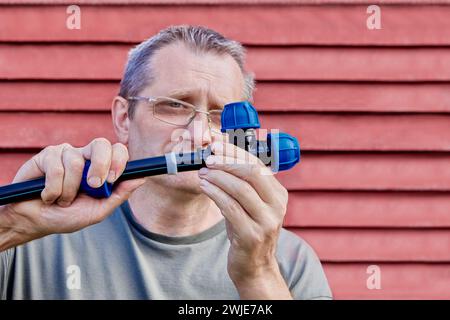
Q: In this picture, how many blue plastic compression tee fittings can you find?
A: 1